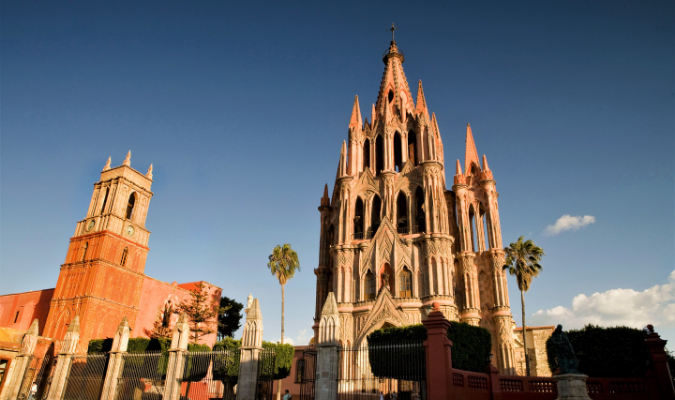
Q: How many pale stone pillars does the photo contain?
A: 6